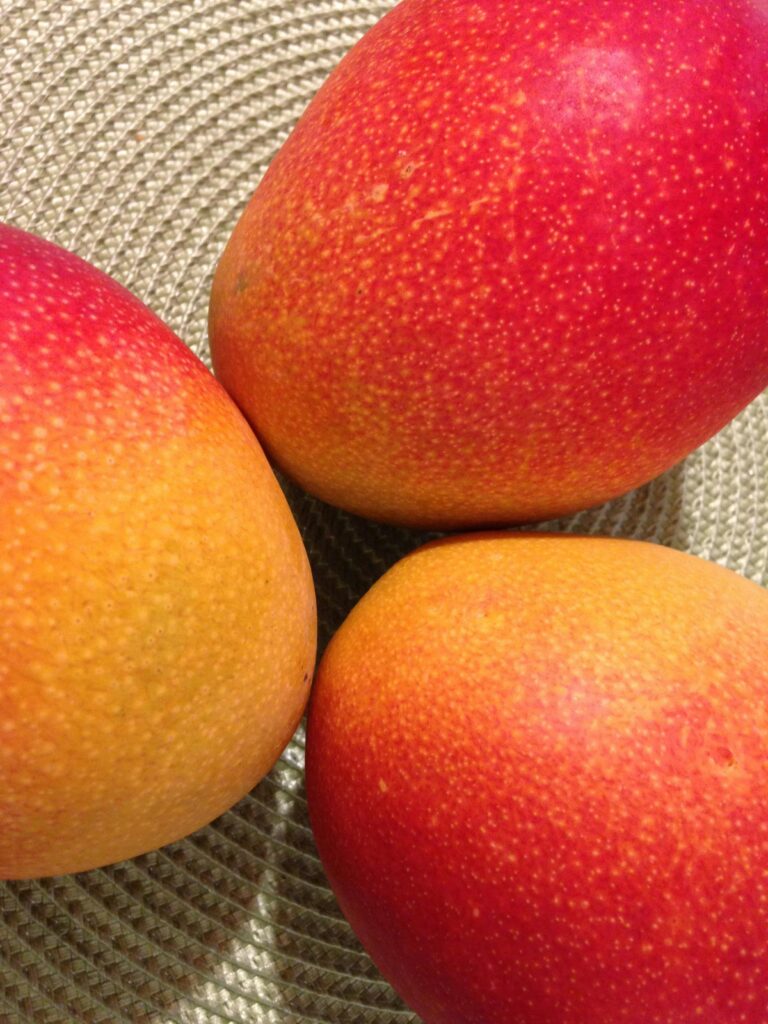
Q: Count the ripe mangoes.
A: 3